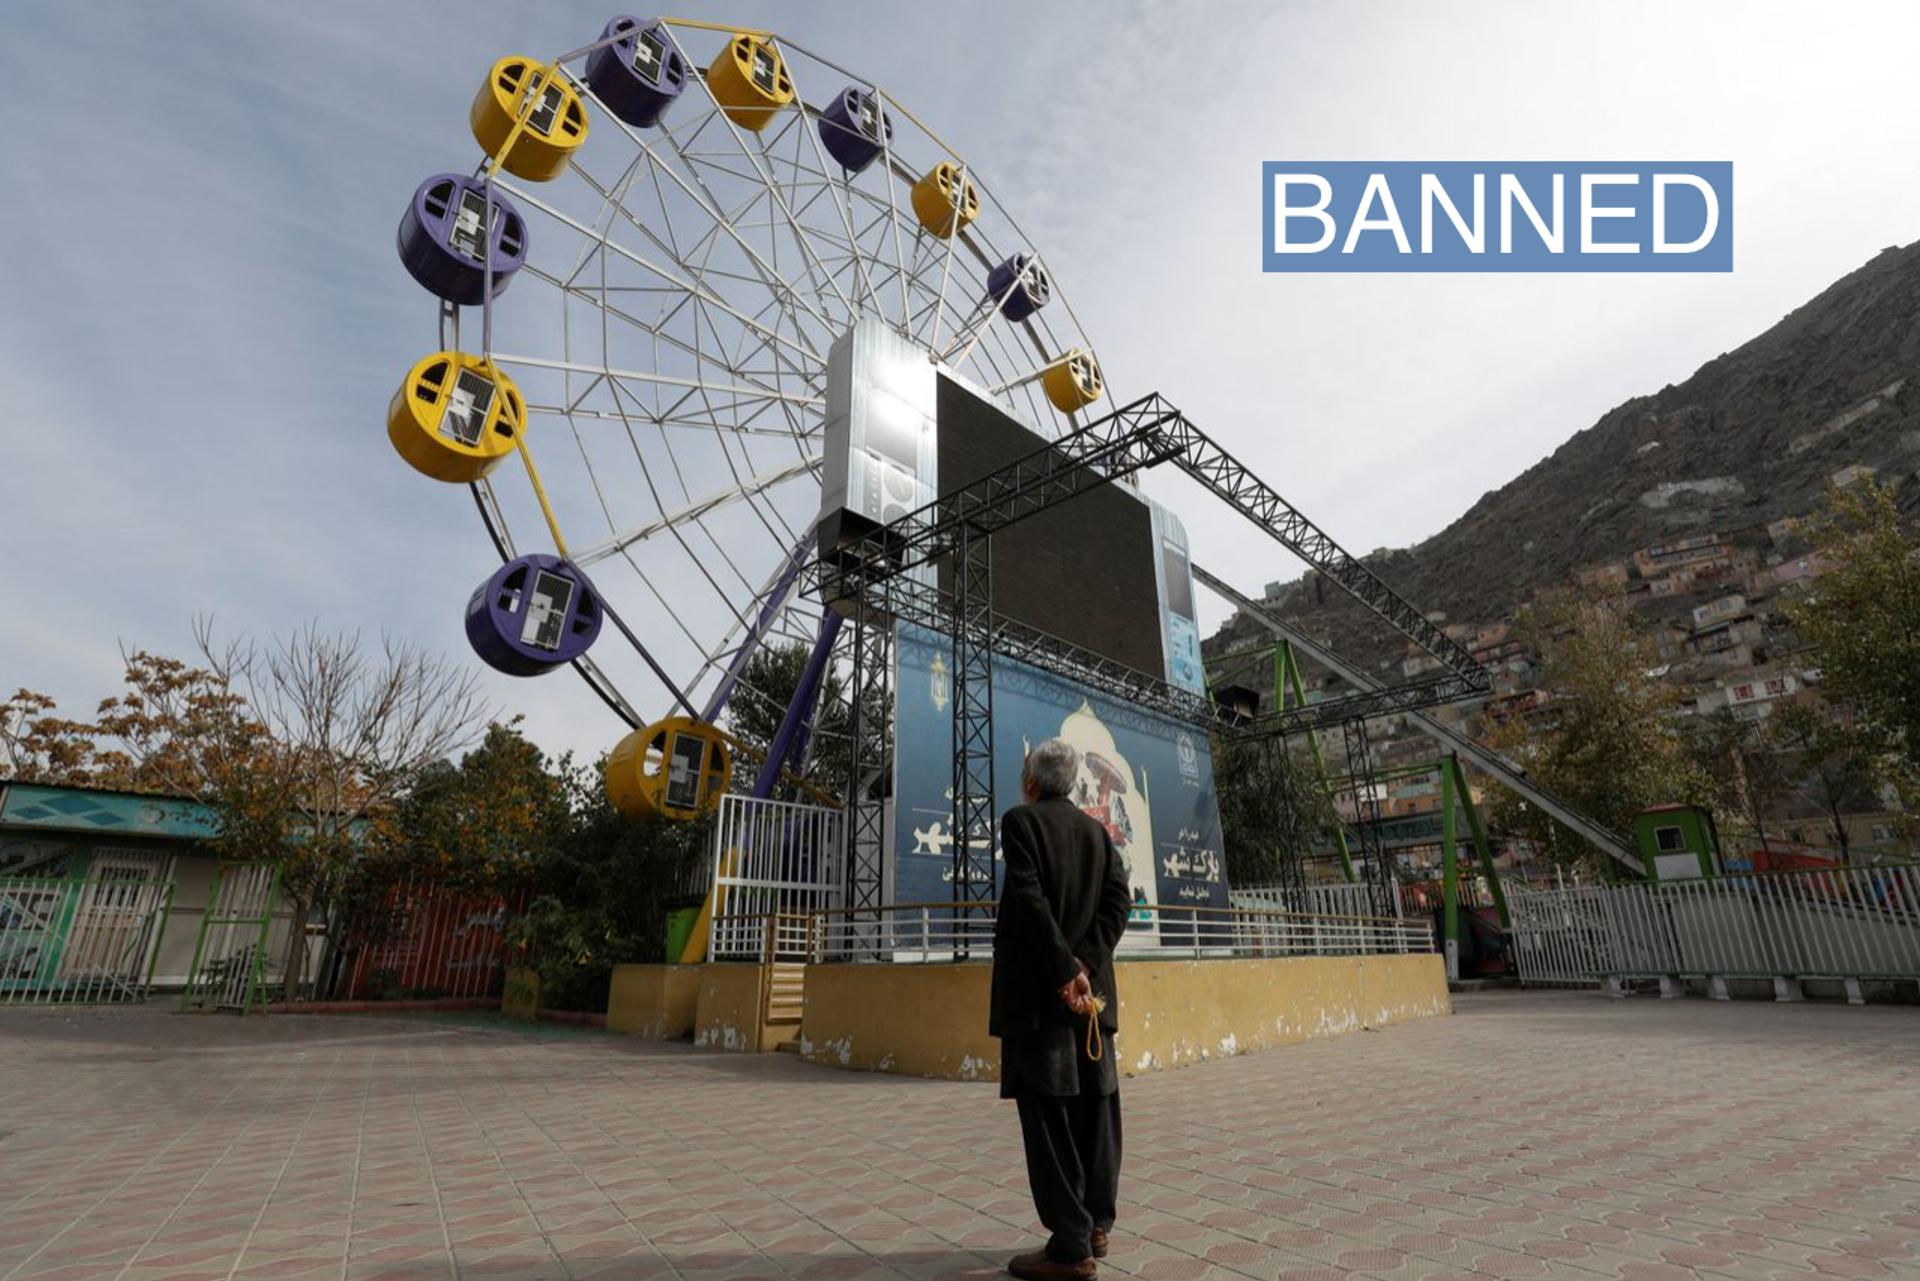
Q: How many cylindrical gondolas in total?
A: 11